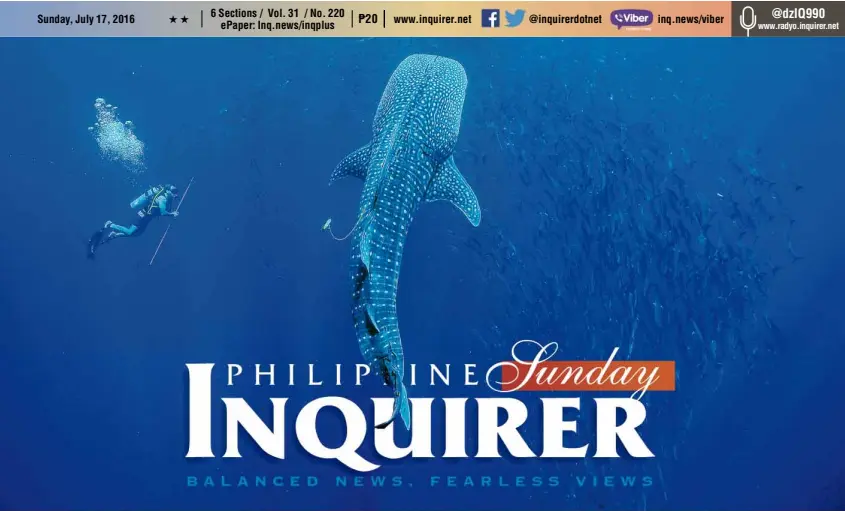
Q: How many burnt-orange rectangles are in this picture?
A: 1